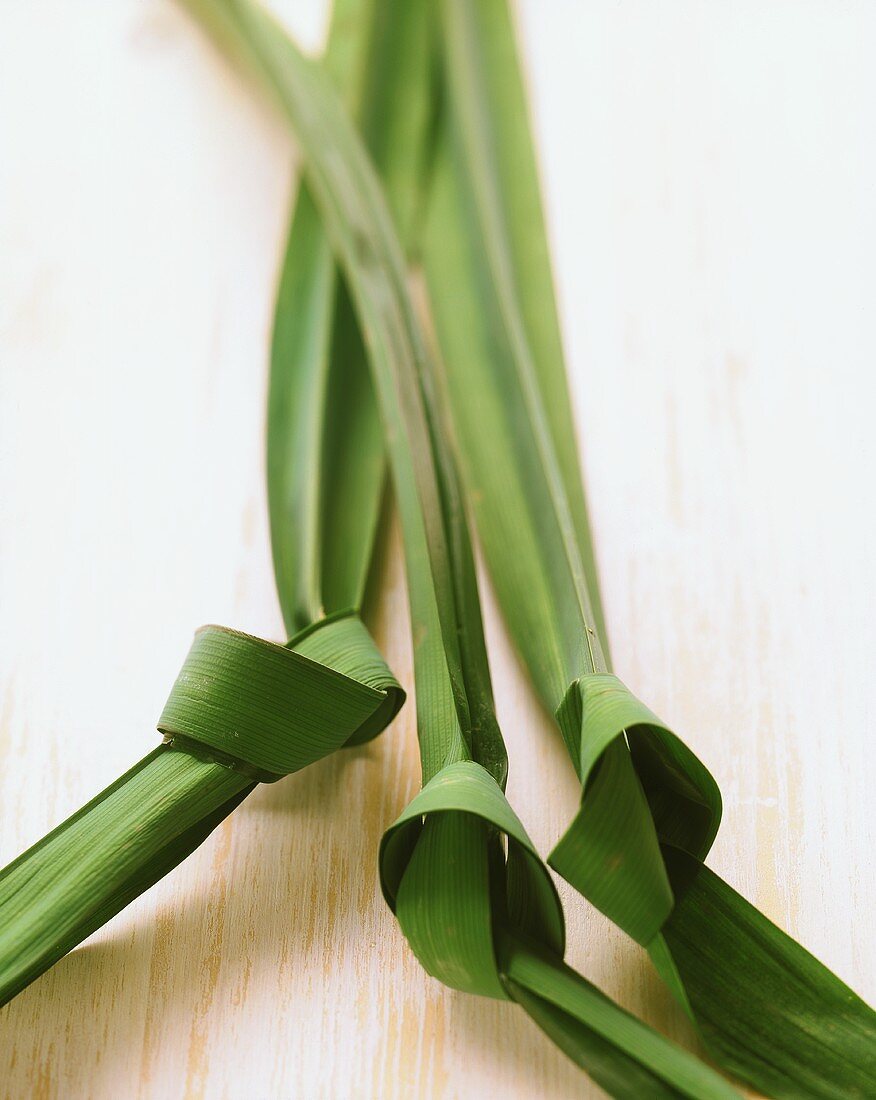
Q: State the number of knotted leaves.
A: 3